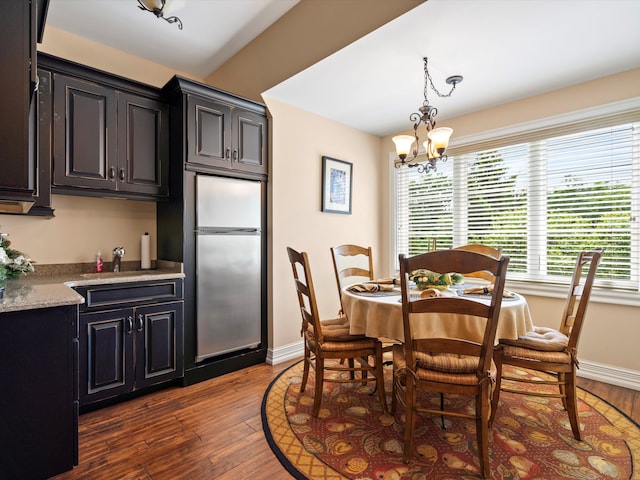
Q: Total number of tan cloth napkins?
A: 4